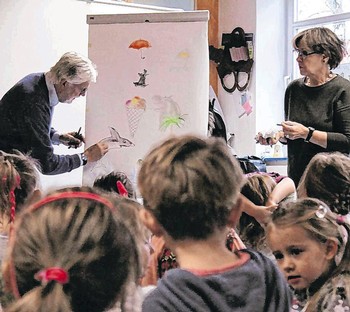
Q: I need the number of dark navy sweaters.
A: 1